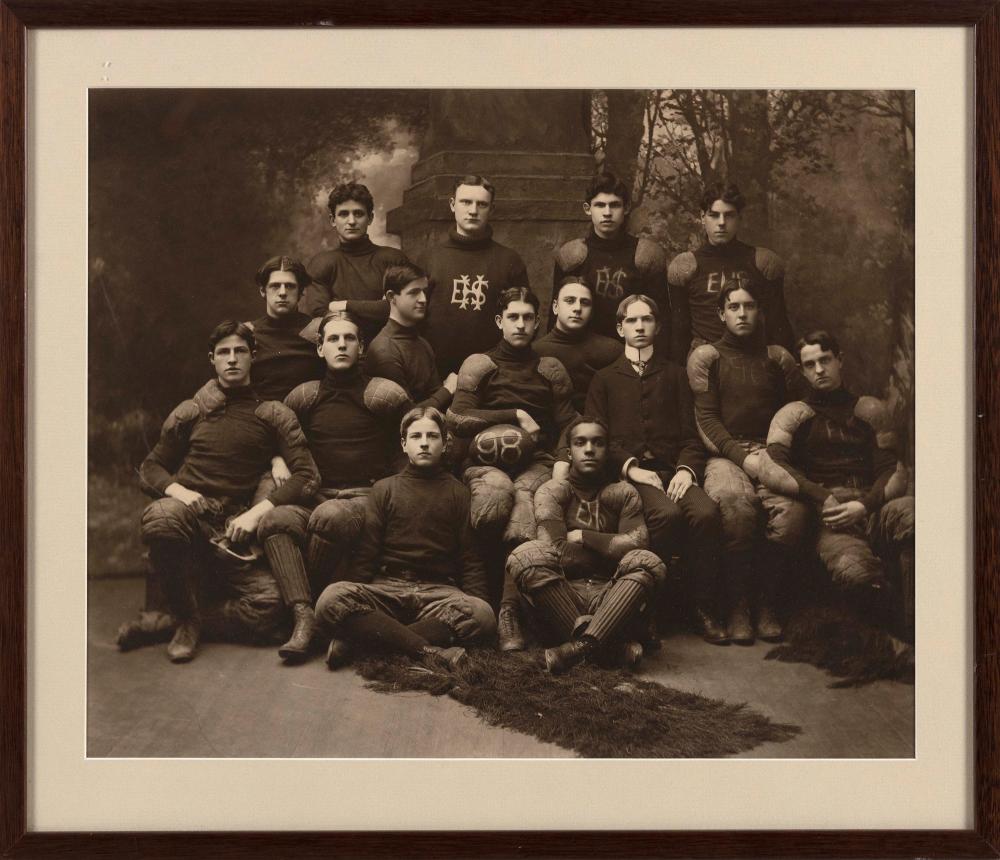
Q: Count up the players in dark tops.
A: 14